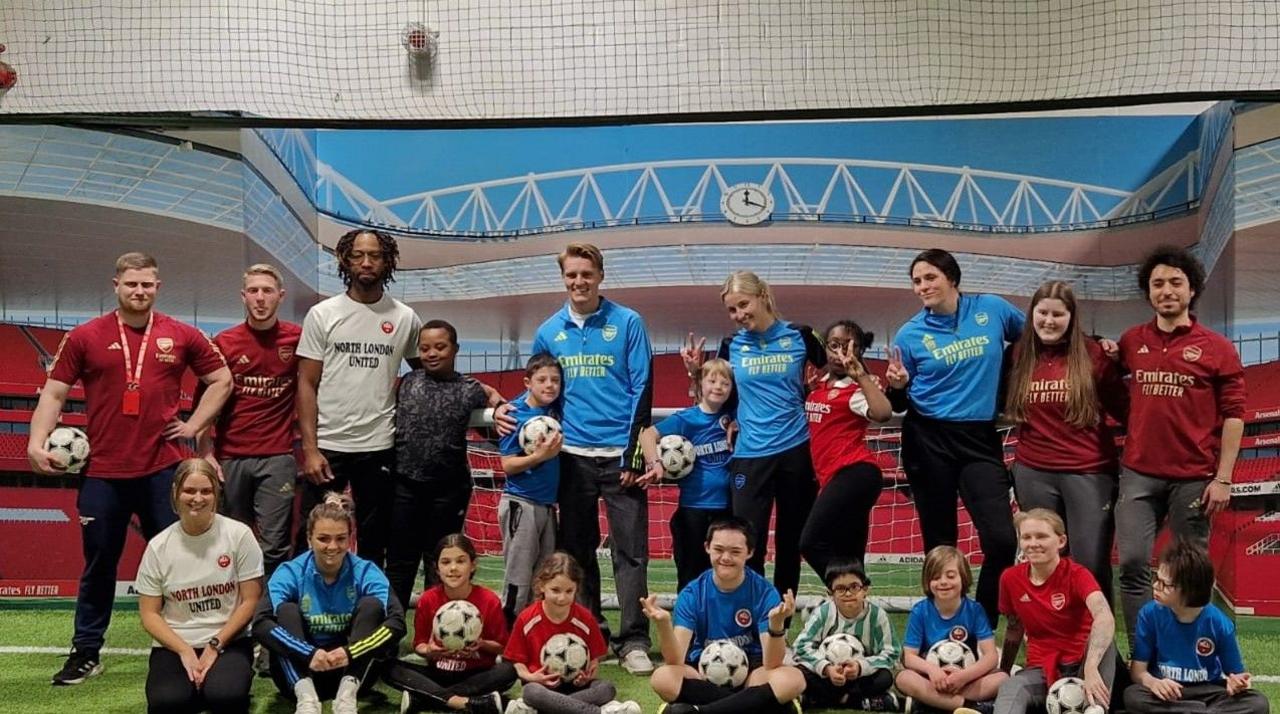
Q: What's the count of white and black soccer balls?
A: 9